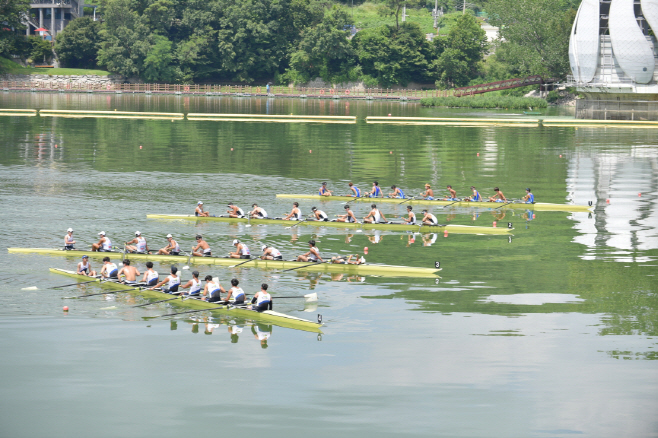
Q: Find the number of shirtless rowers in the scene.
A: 5